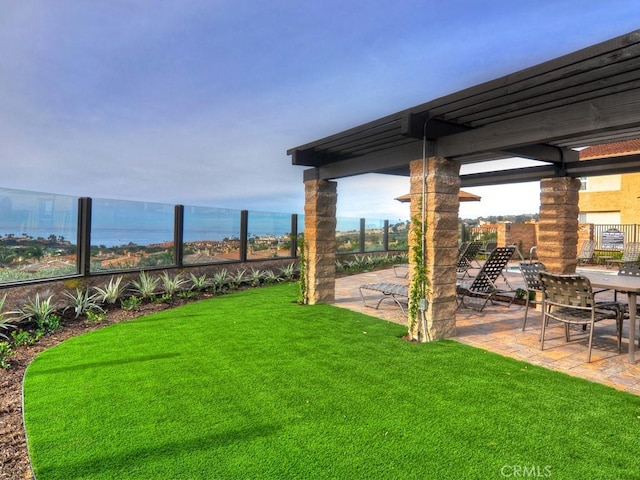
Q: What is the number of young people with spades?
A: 0